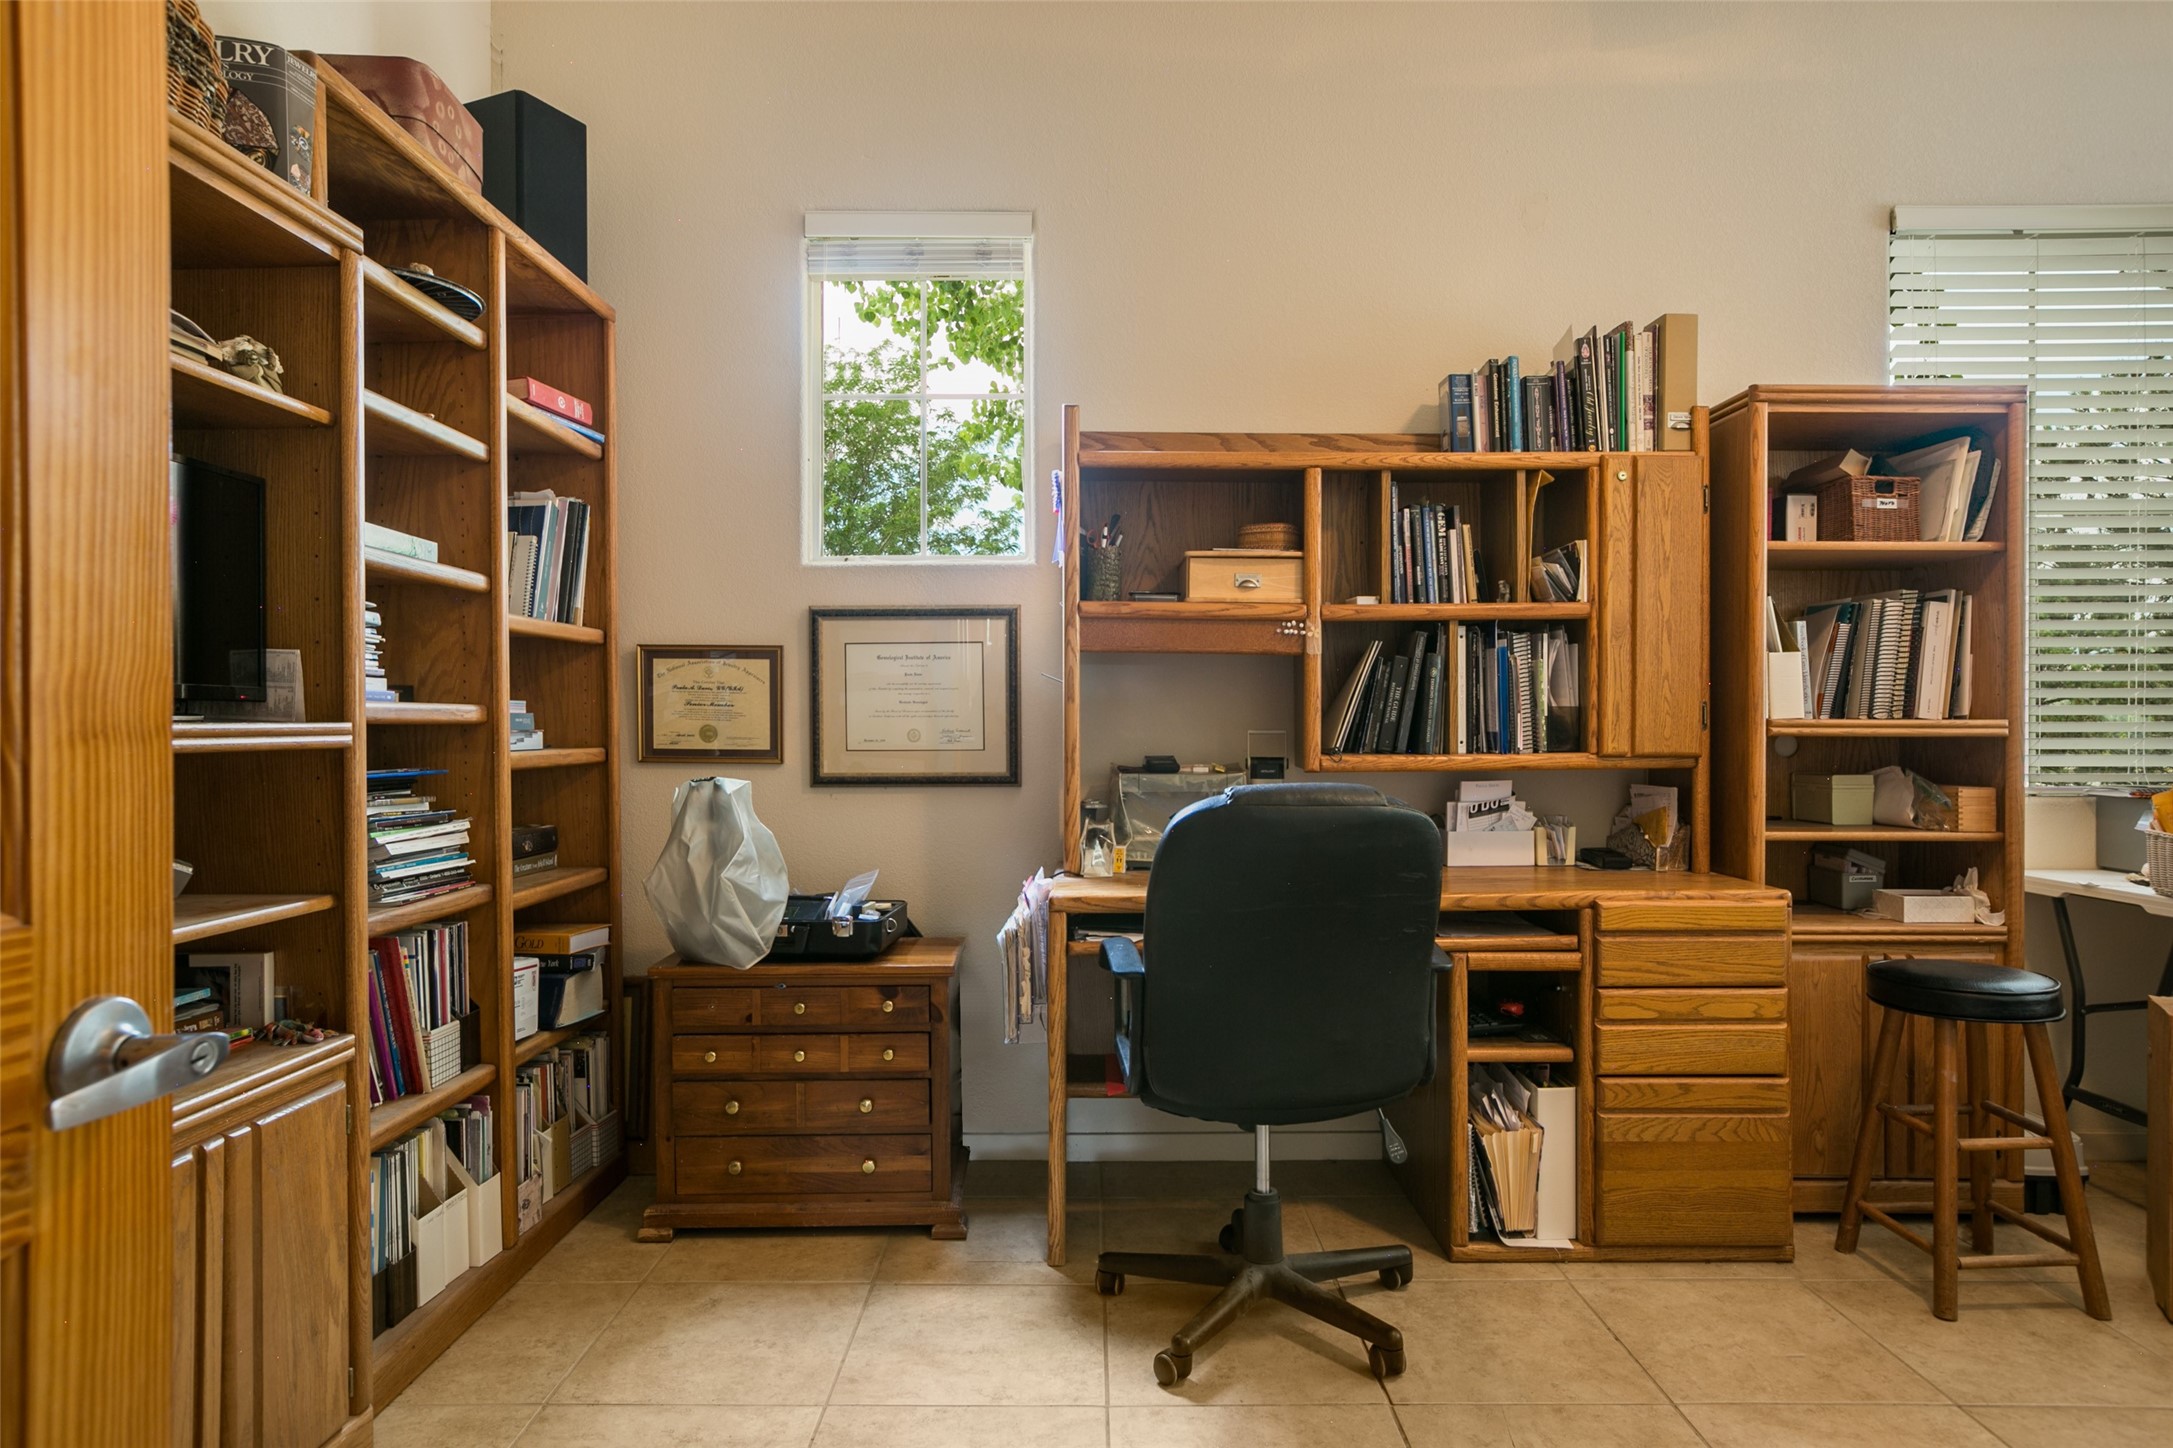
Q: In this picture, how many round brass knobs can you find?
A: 9